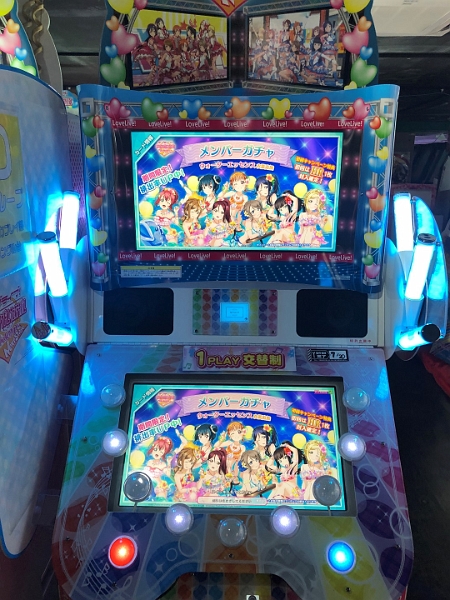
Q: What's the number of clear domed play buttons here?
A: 9